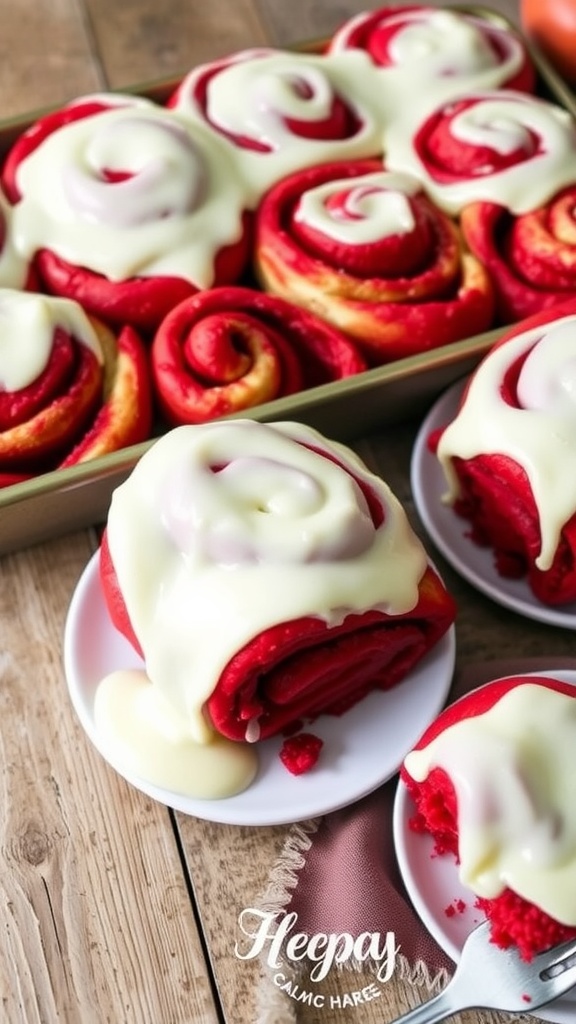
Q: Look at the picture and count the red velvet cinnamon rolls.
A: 11